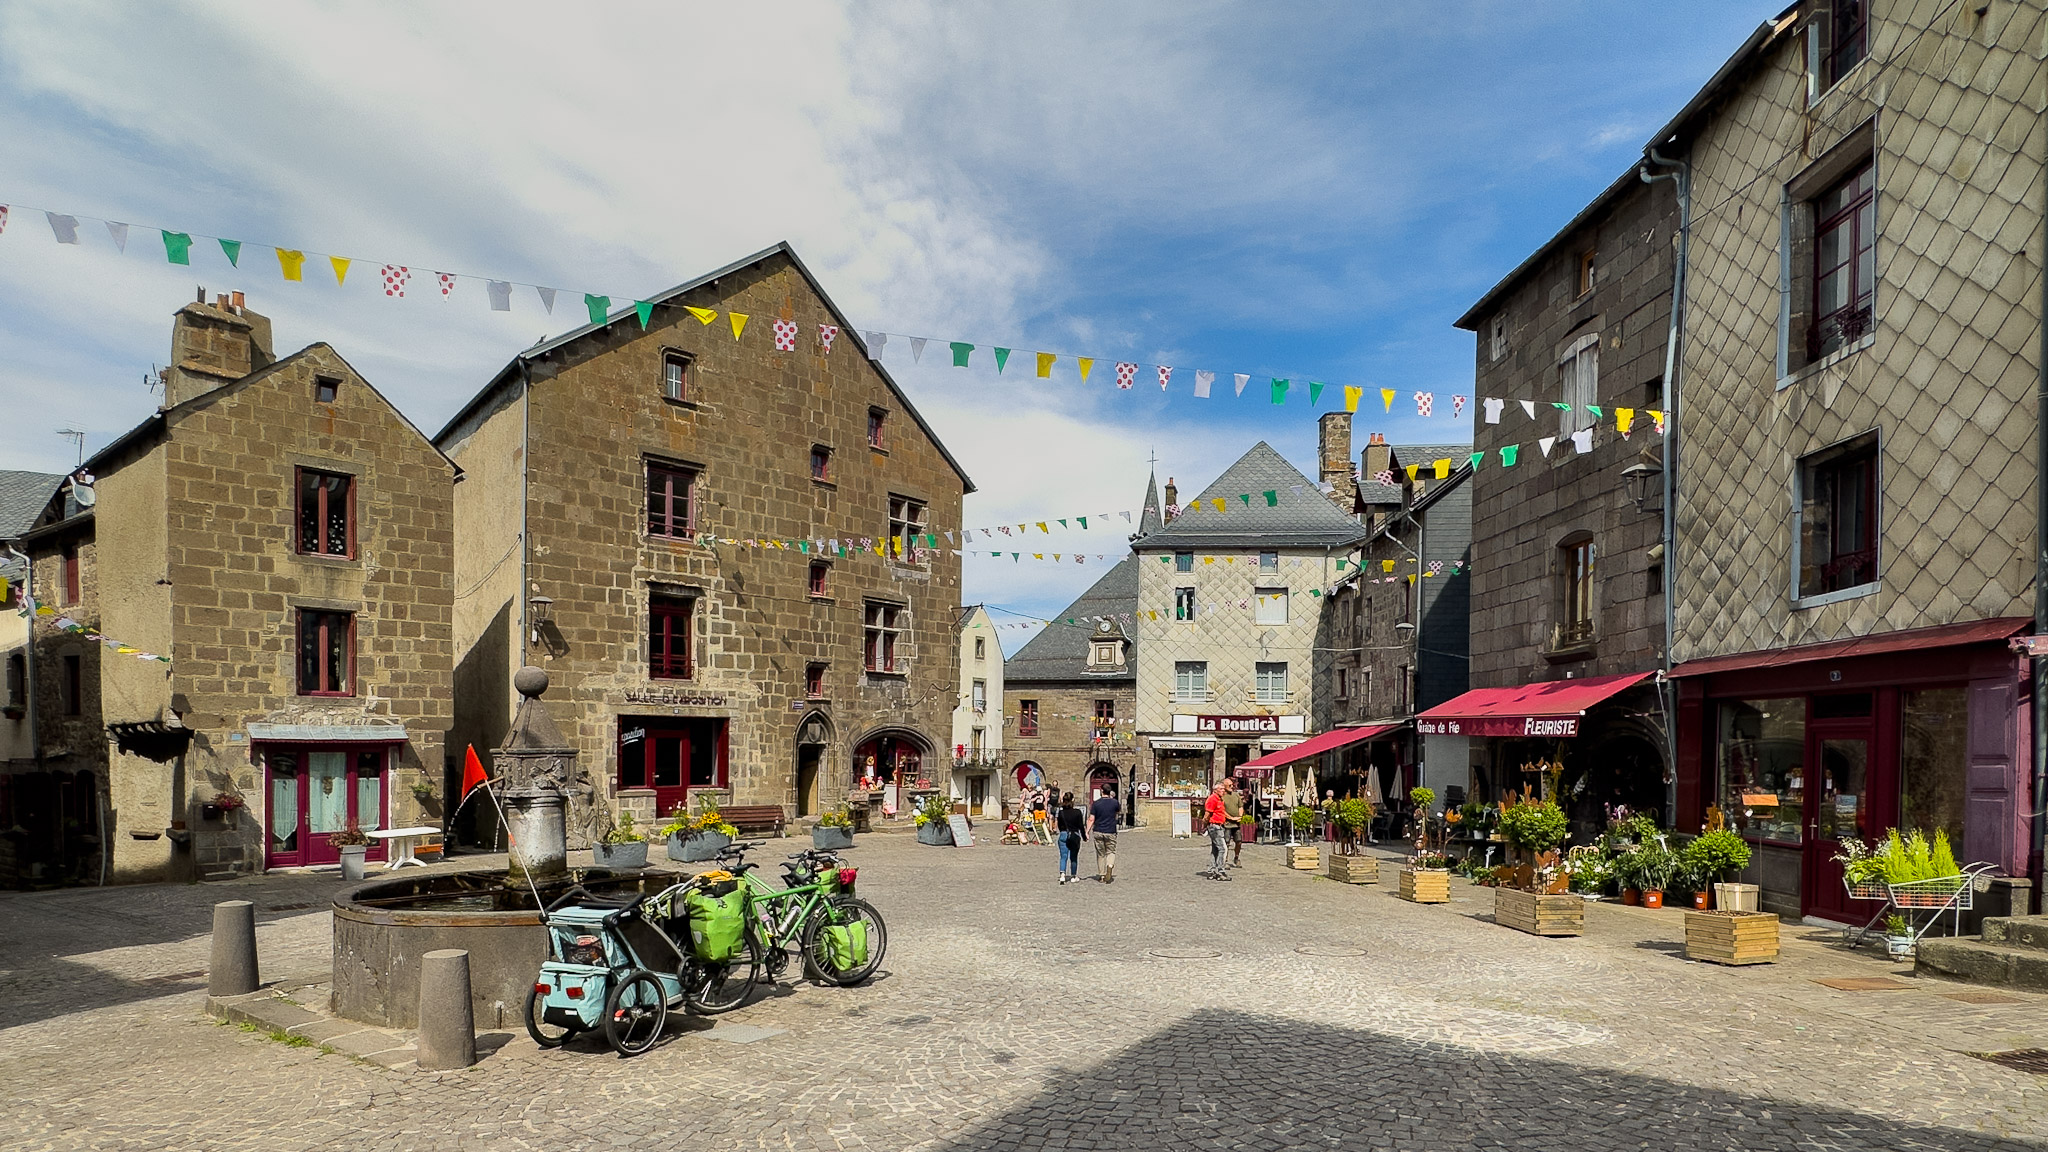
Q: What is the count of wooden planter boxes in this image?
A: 5